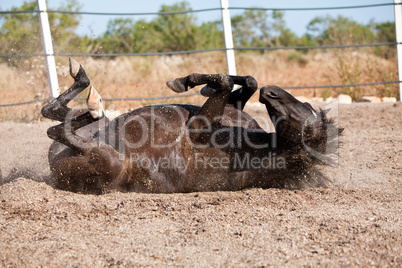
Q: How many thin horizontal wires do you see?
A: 3